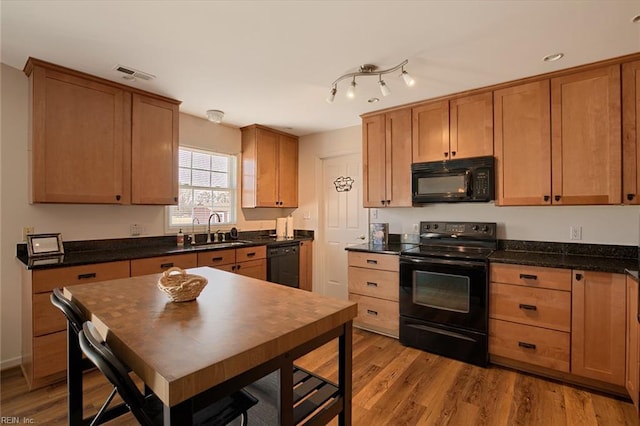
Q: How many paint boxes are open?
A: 0